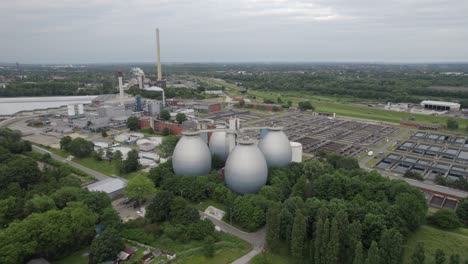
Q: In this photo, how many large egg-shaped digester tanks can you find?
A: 4